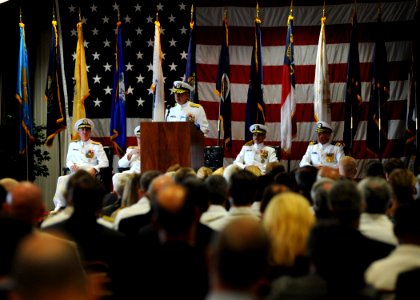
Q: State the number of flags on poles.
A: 13